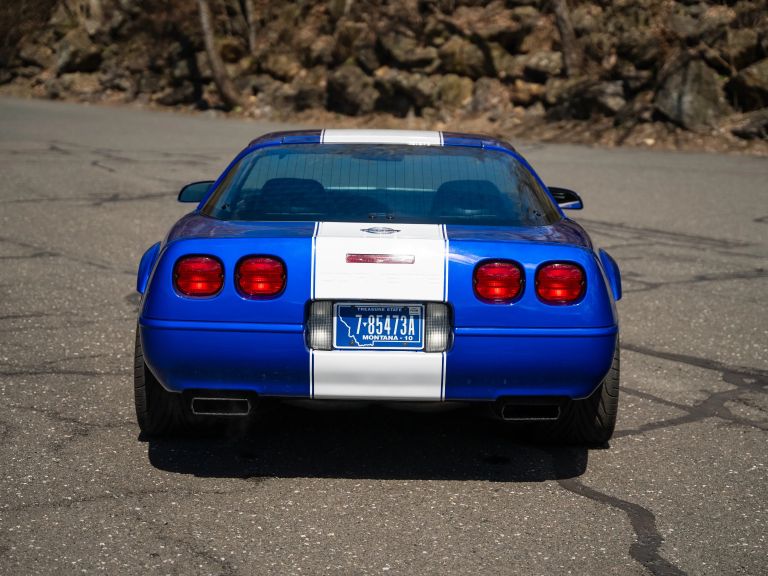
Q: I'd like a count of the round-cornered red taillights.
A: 4